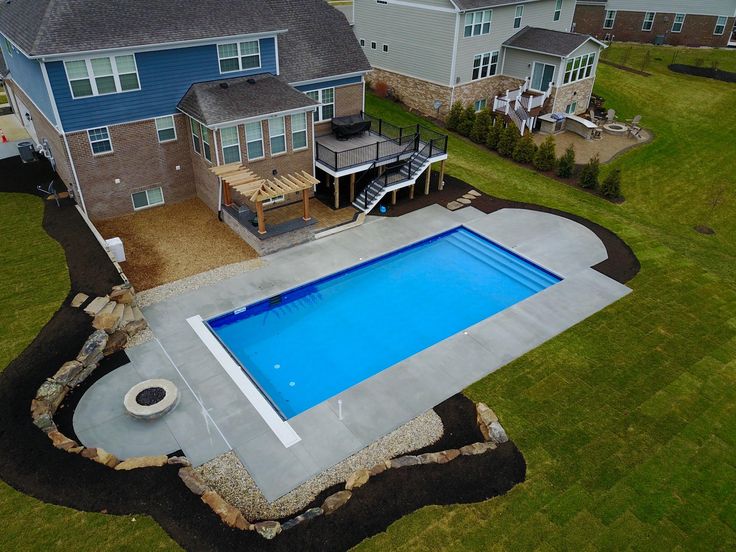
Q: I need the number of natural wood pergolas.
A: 1